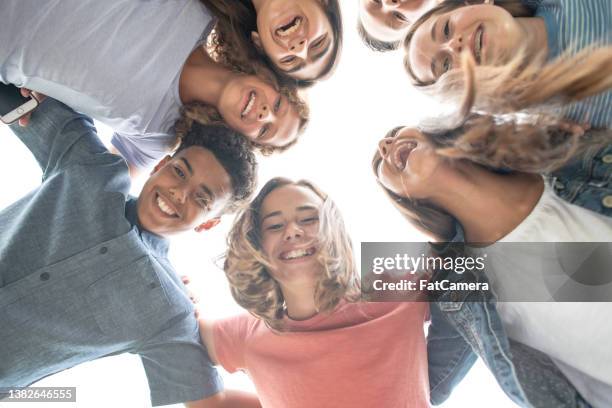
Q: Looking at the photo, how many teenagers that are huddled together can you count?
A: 7